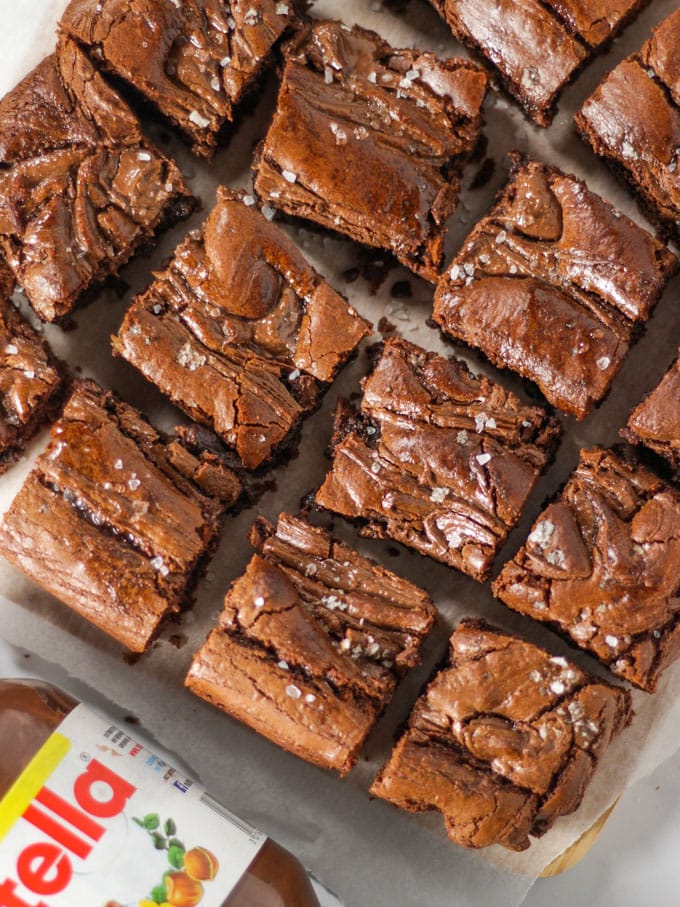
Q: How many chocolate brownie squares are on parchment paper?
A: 14